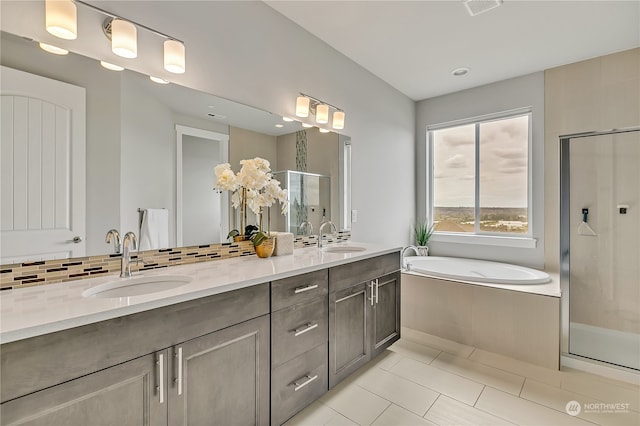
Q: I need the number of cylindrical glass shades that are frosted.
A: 6